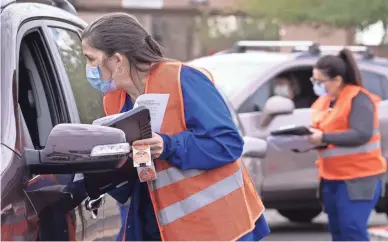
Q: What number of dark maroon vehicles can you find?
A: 1